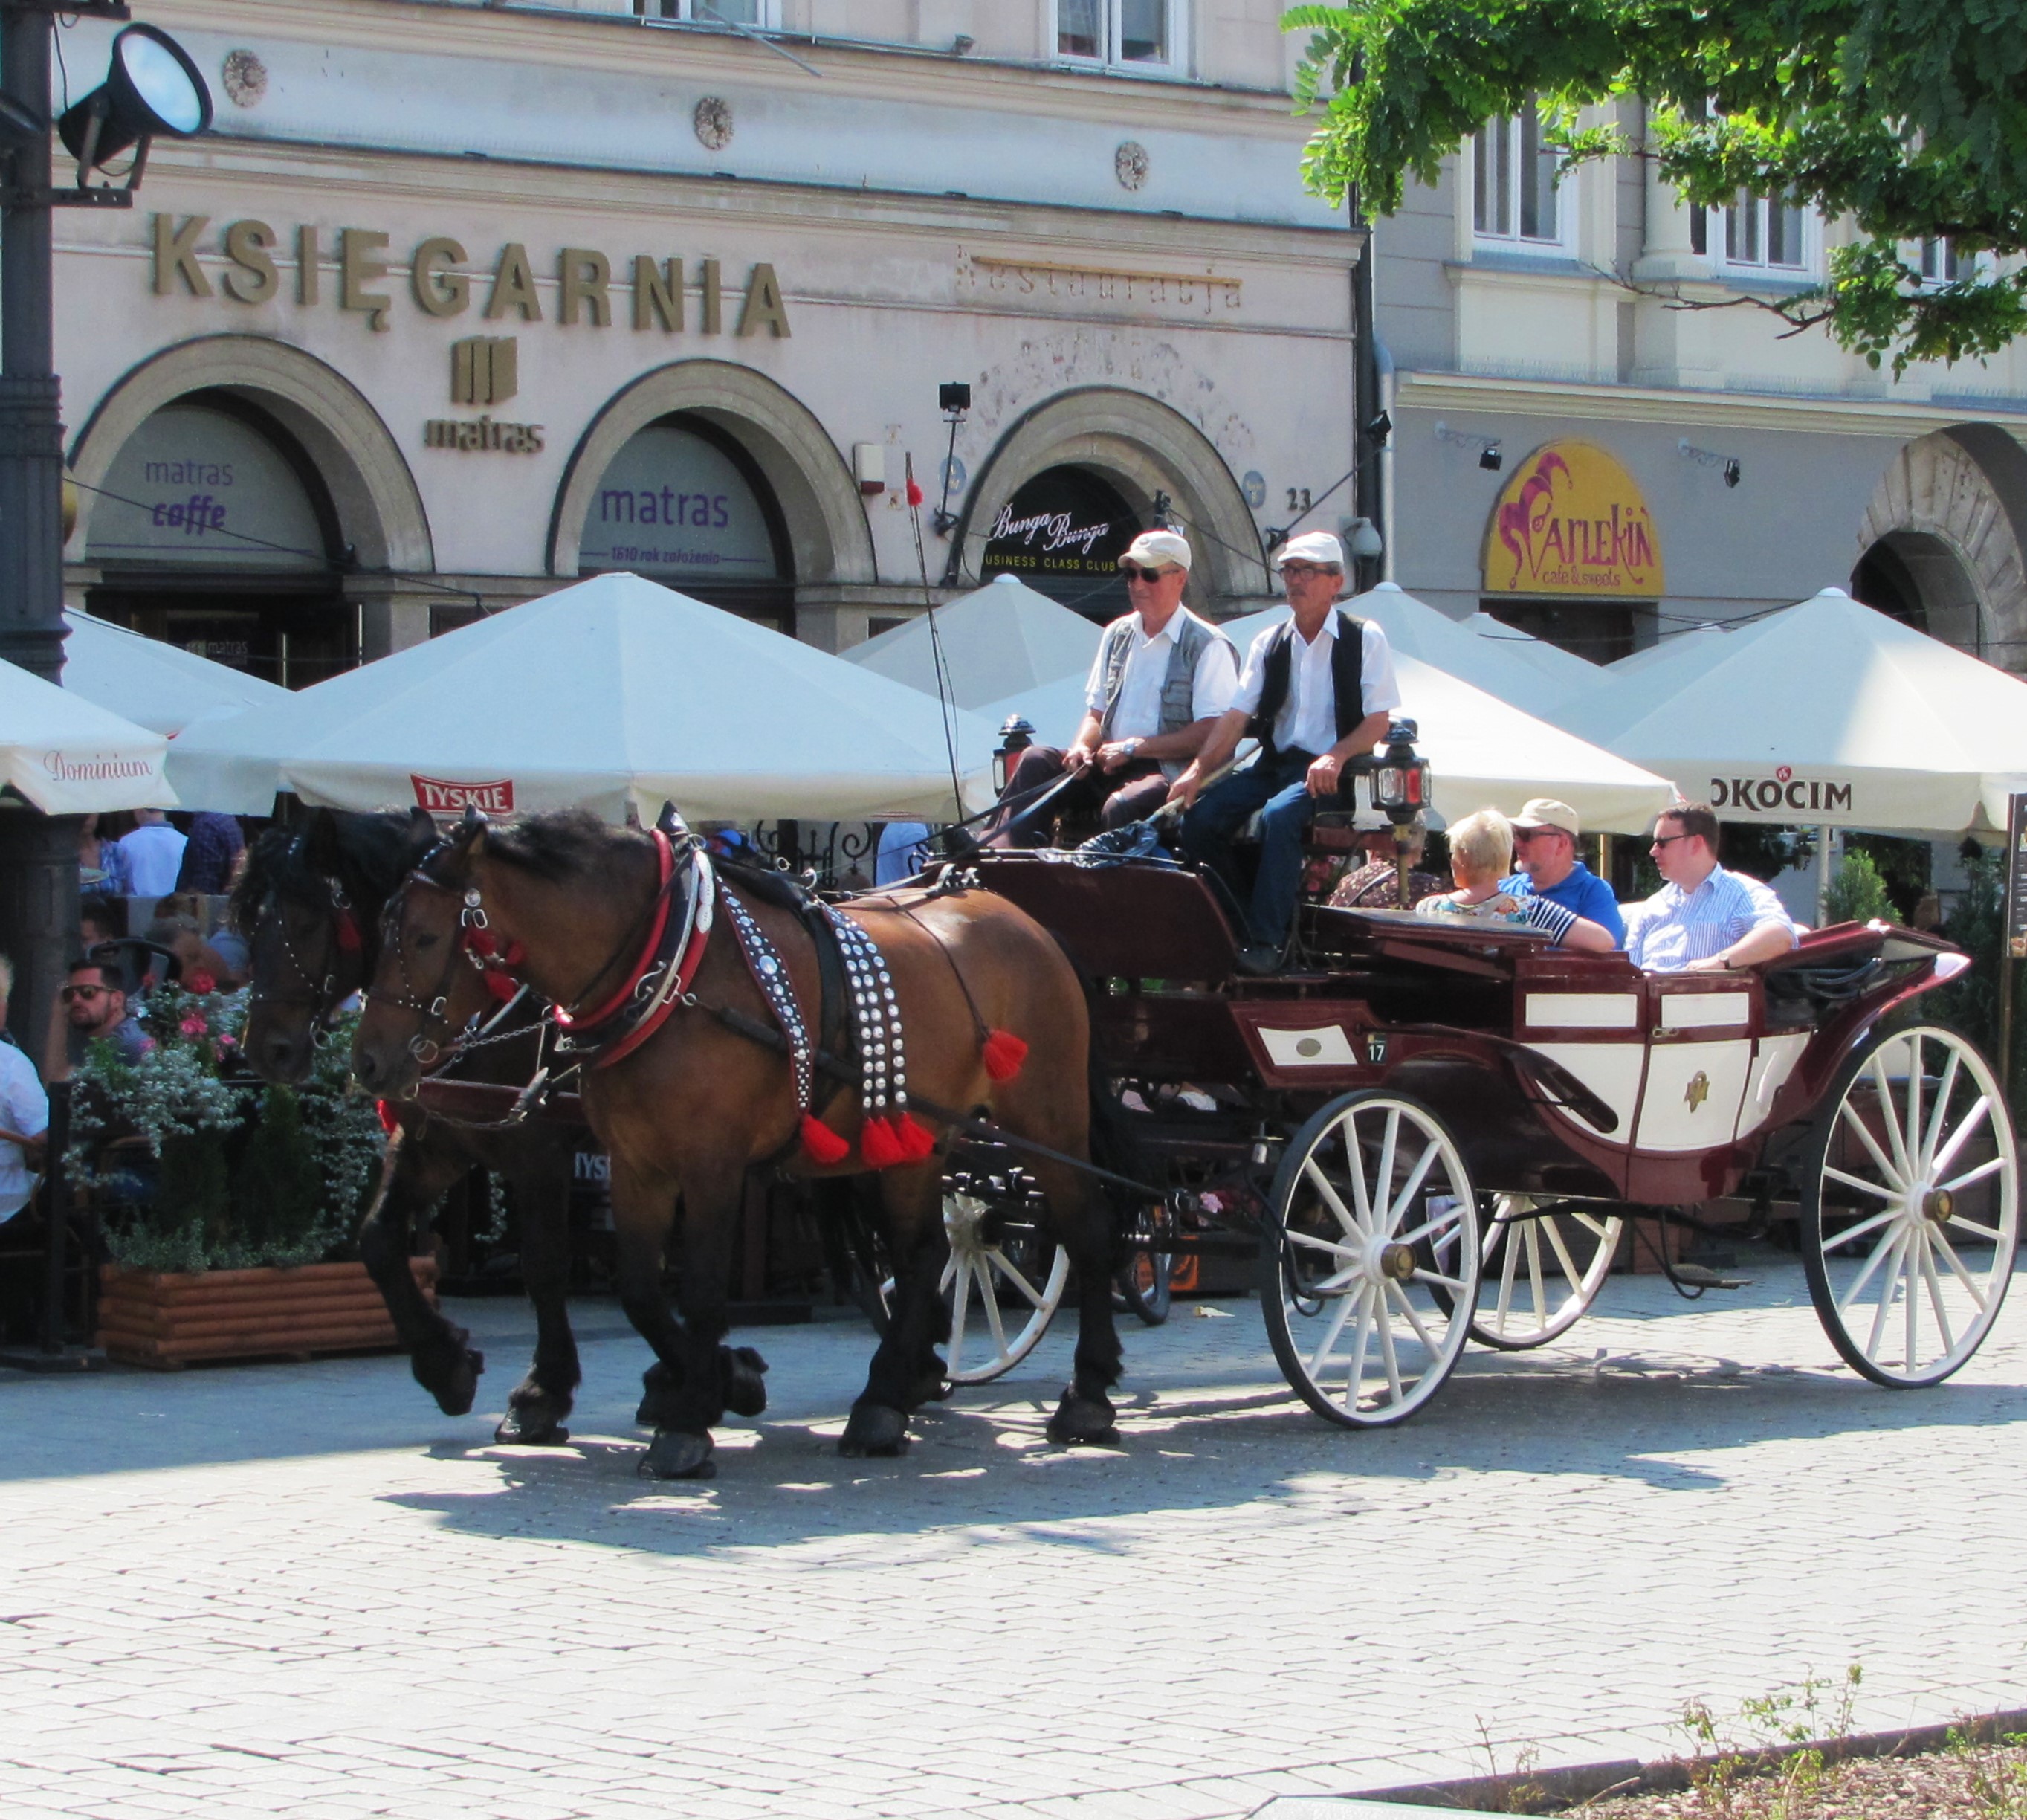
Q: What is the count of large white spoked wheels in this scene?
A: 4